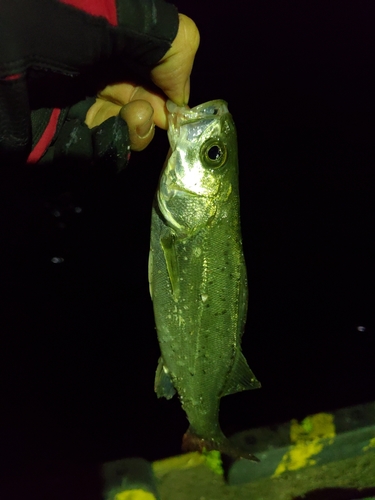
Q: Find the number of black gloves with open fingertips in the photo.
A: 1